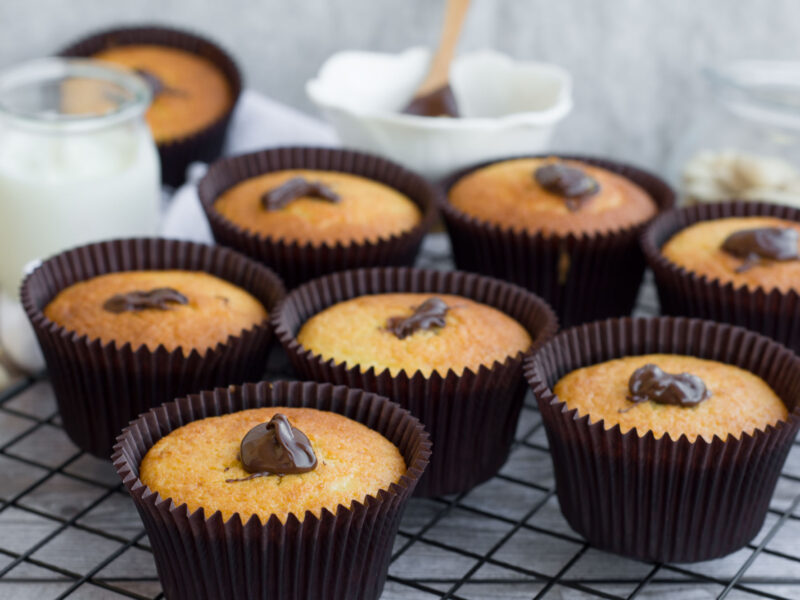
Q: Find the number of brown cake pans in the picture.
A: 8